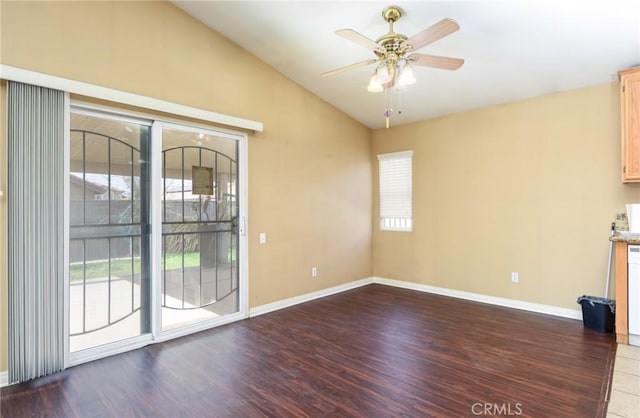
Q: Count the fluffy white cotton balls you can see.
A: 0